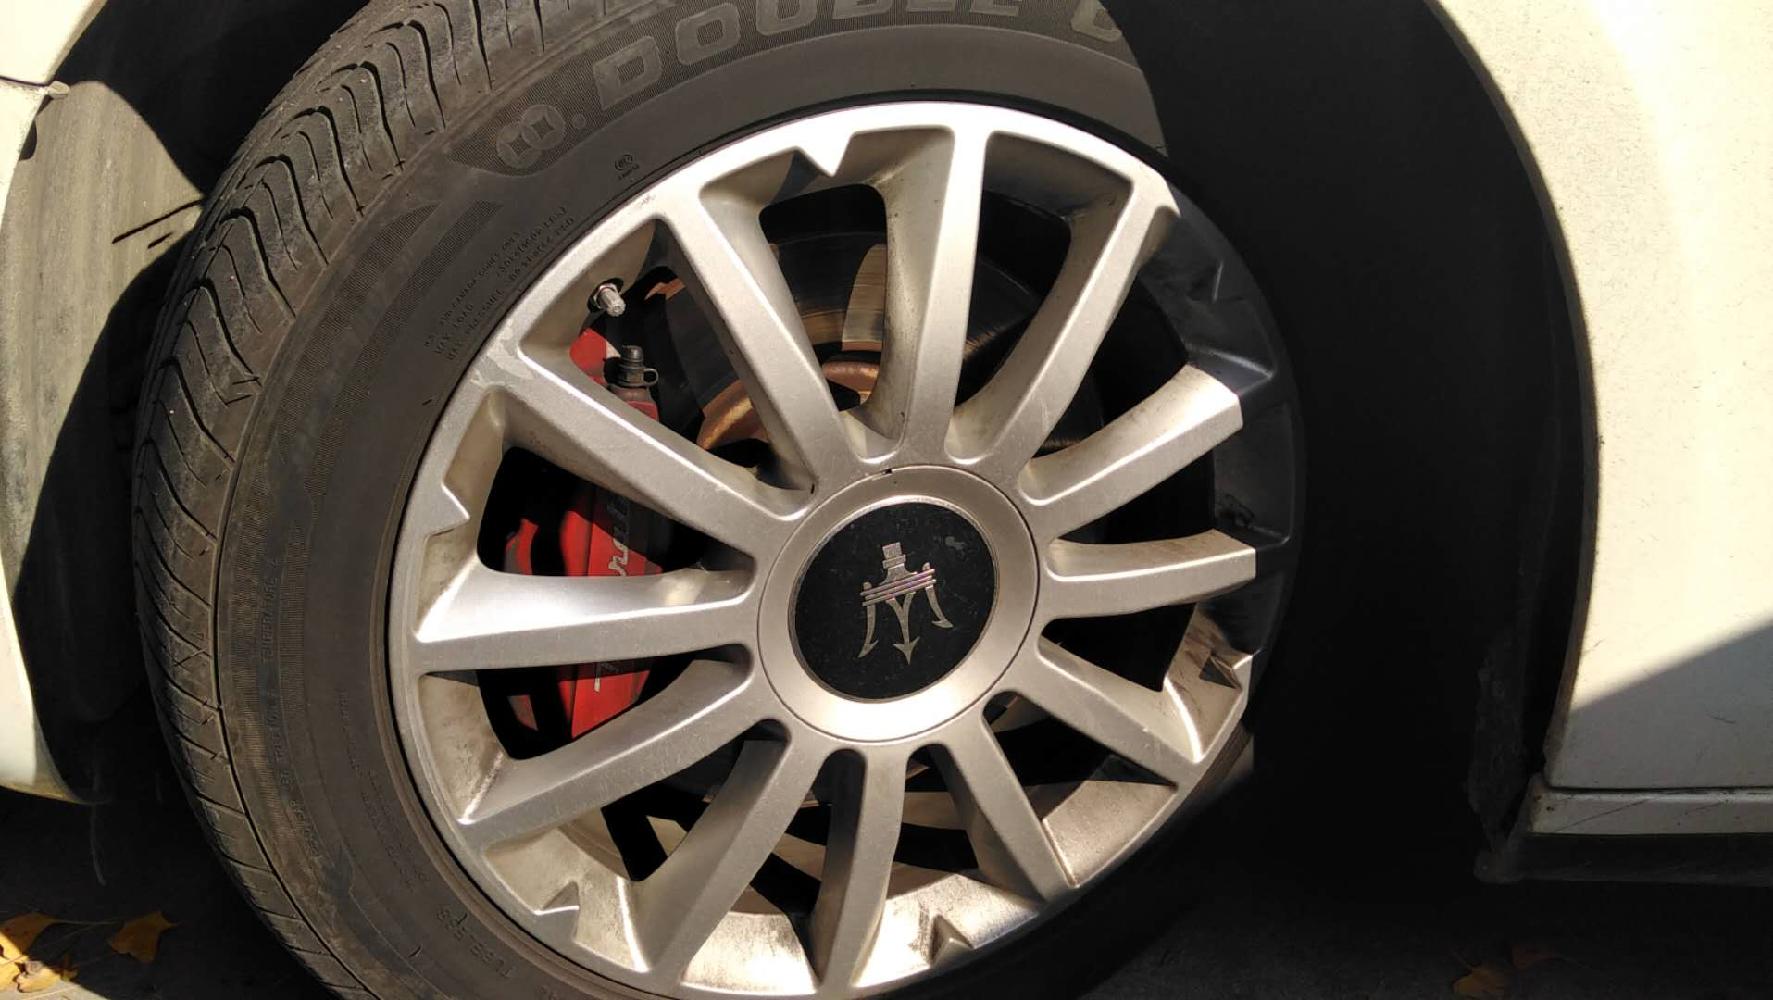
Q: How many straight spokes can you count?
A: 12